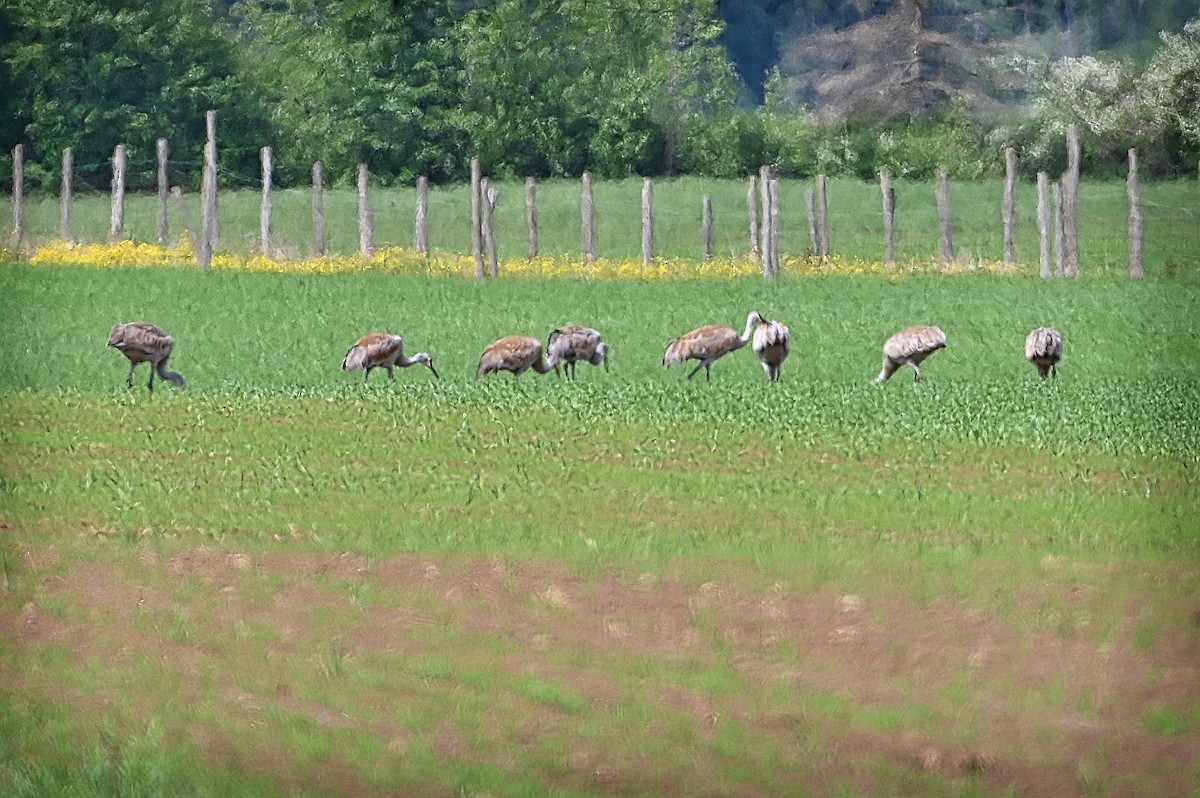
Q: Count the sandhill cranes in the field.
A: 8